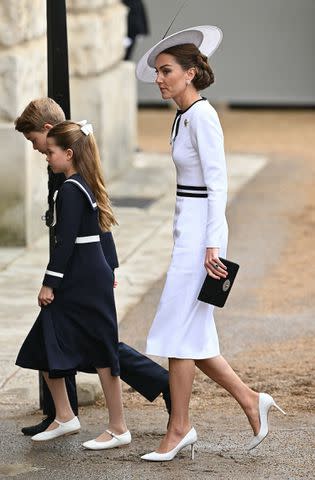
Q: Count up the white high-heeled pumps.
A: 2